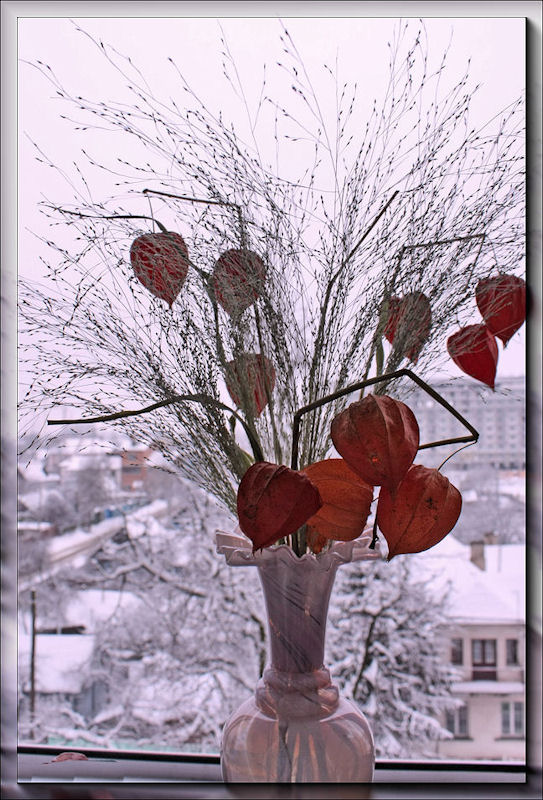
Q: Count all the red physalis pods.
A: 11